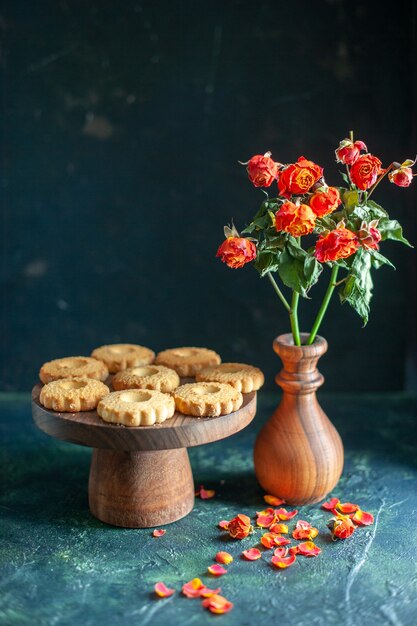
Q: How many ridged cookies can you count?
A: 8